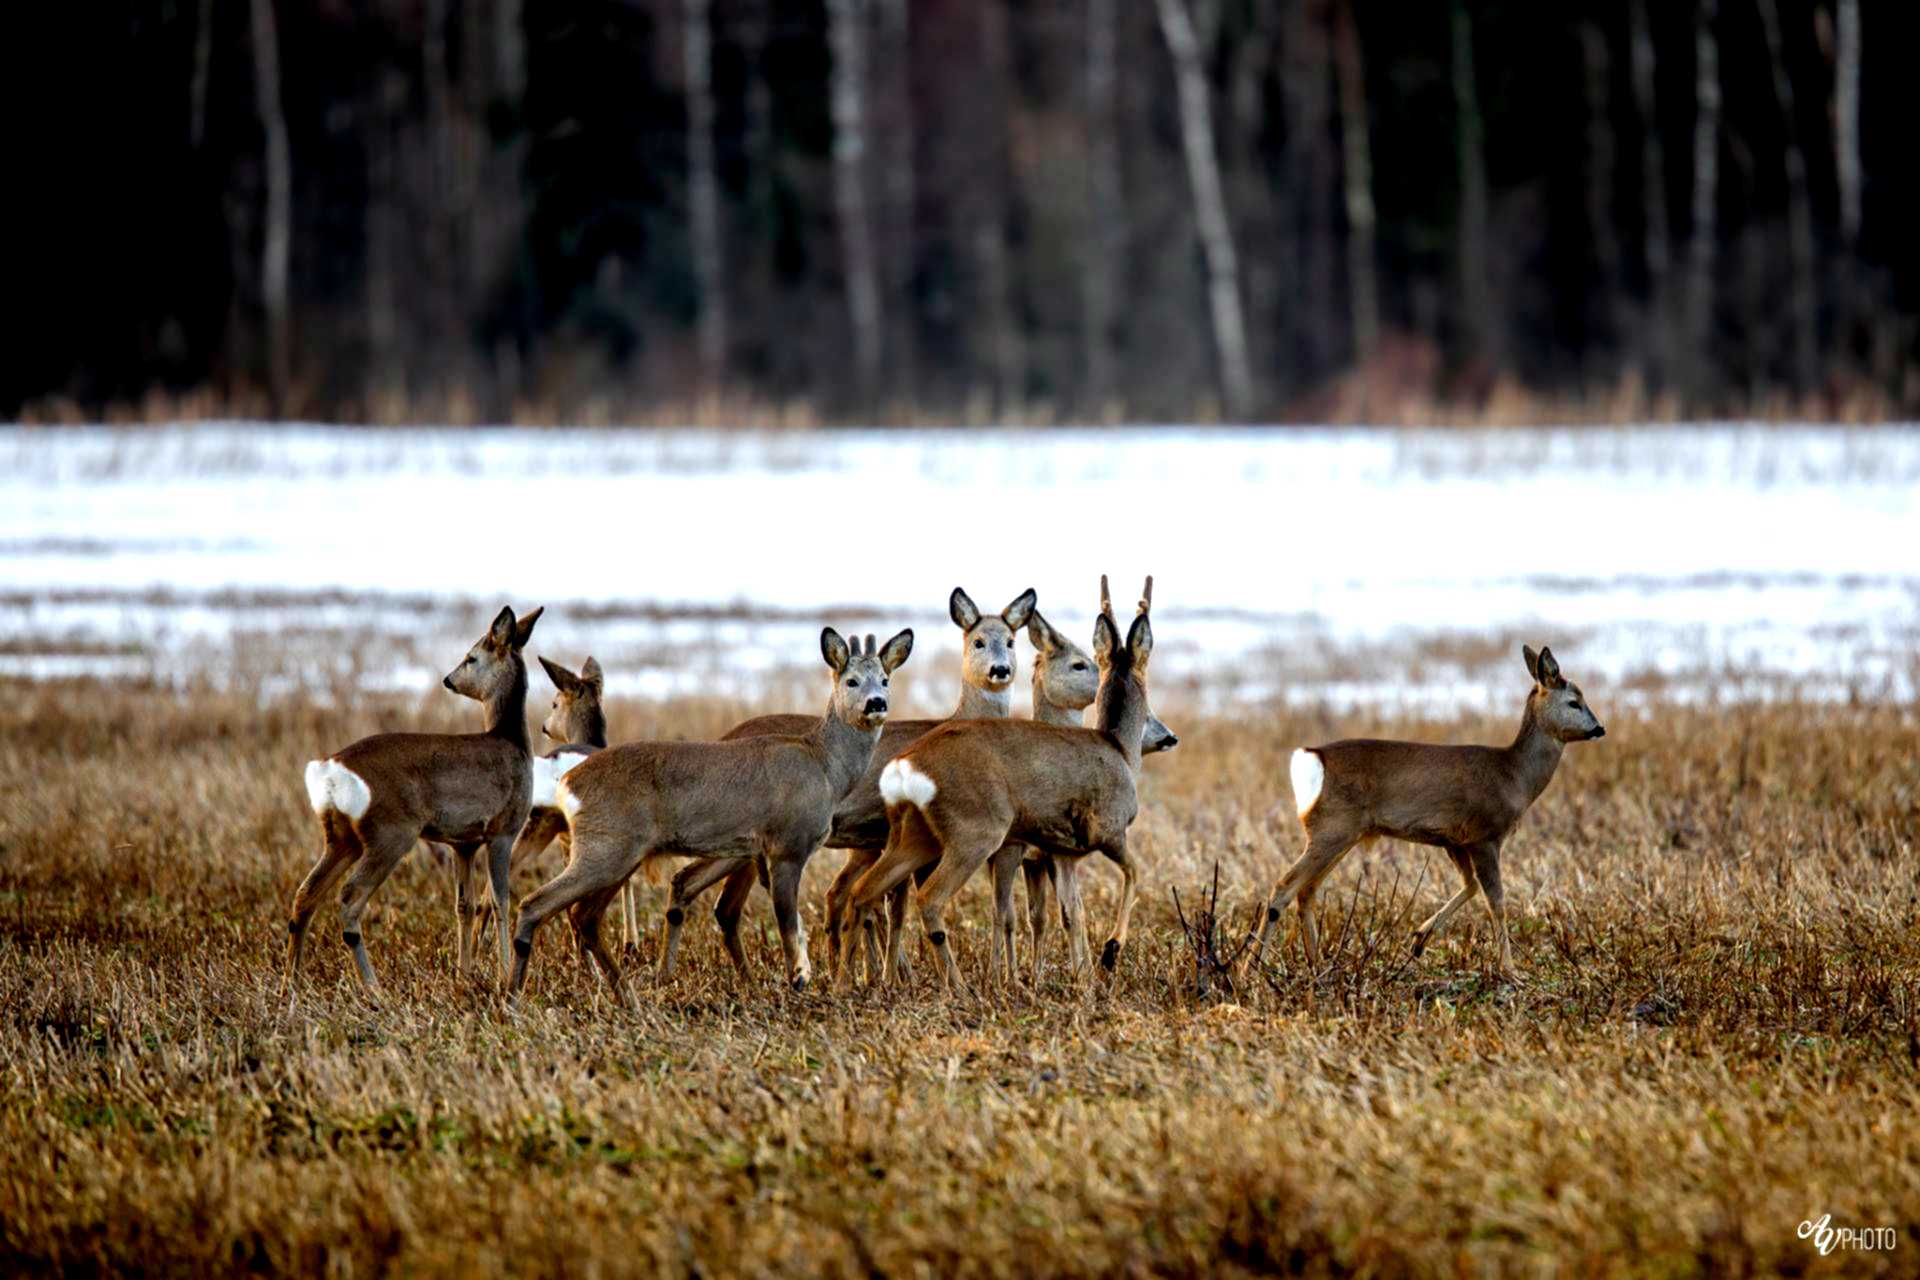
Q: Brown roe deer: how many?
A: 8